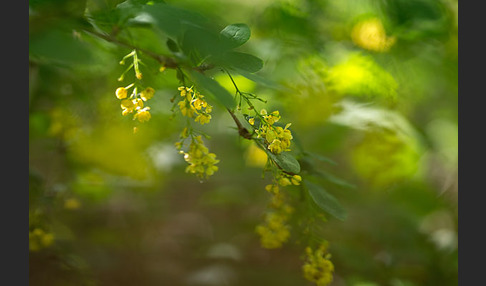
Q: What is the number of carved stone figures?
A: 0